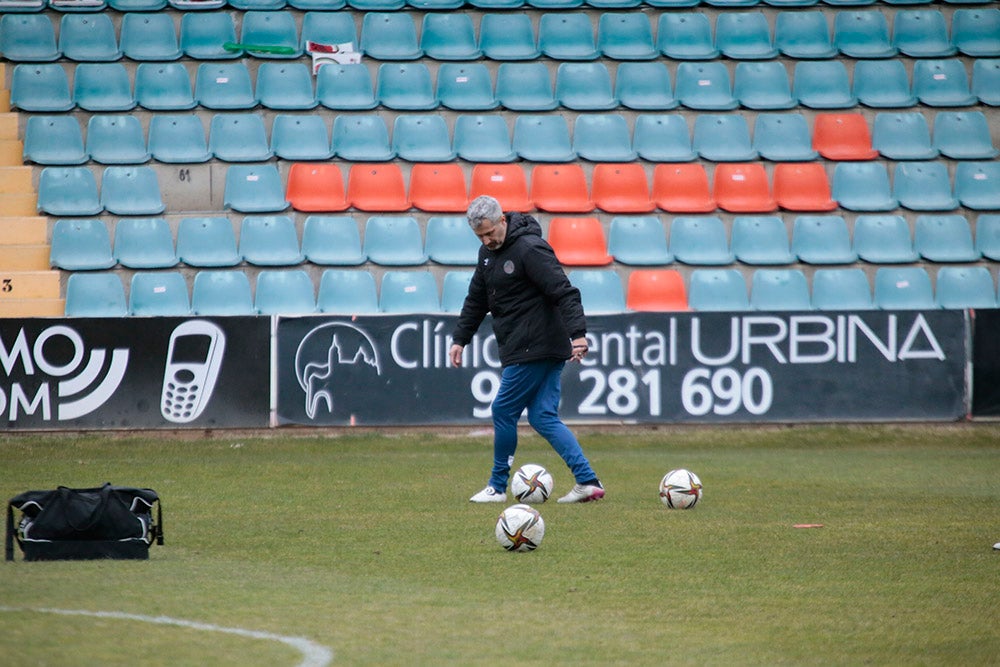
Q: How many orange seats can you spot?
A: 12